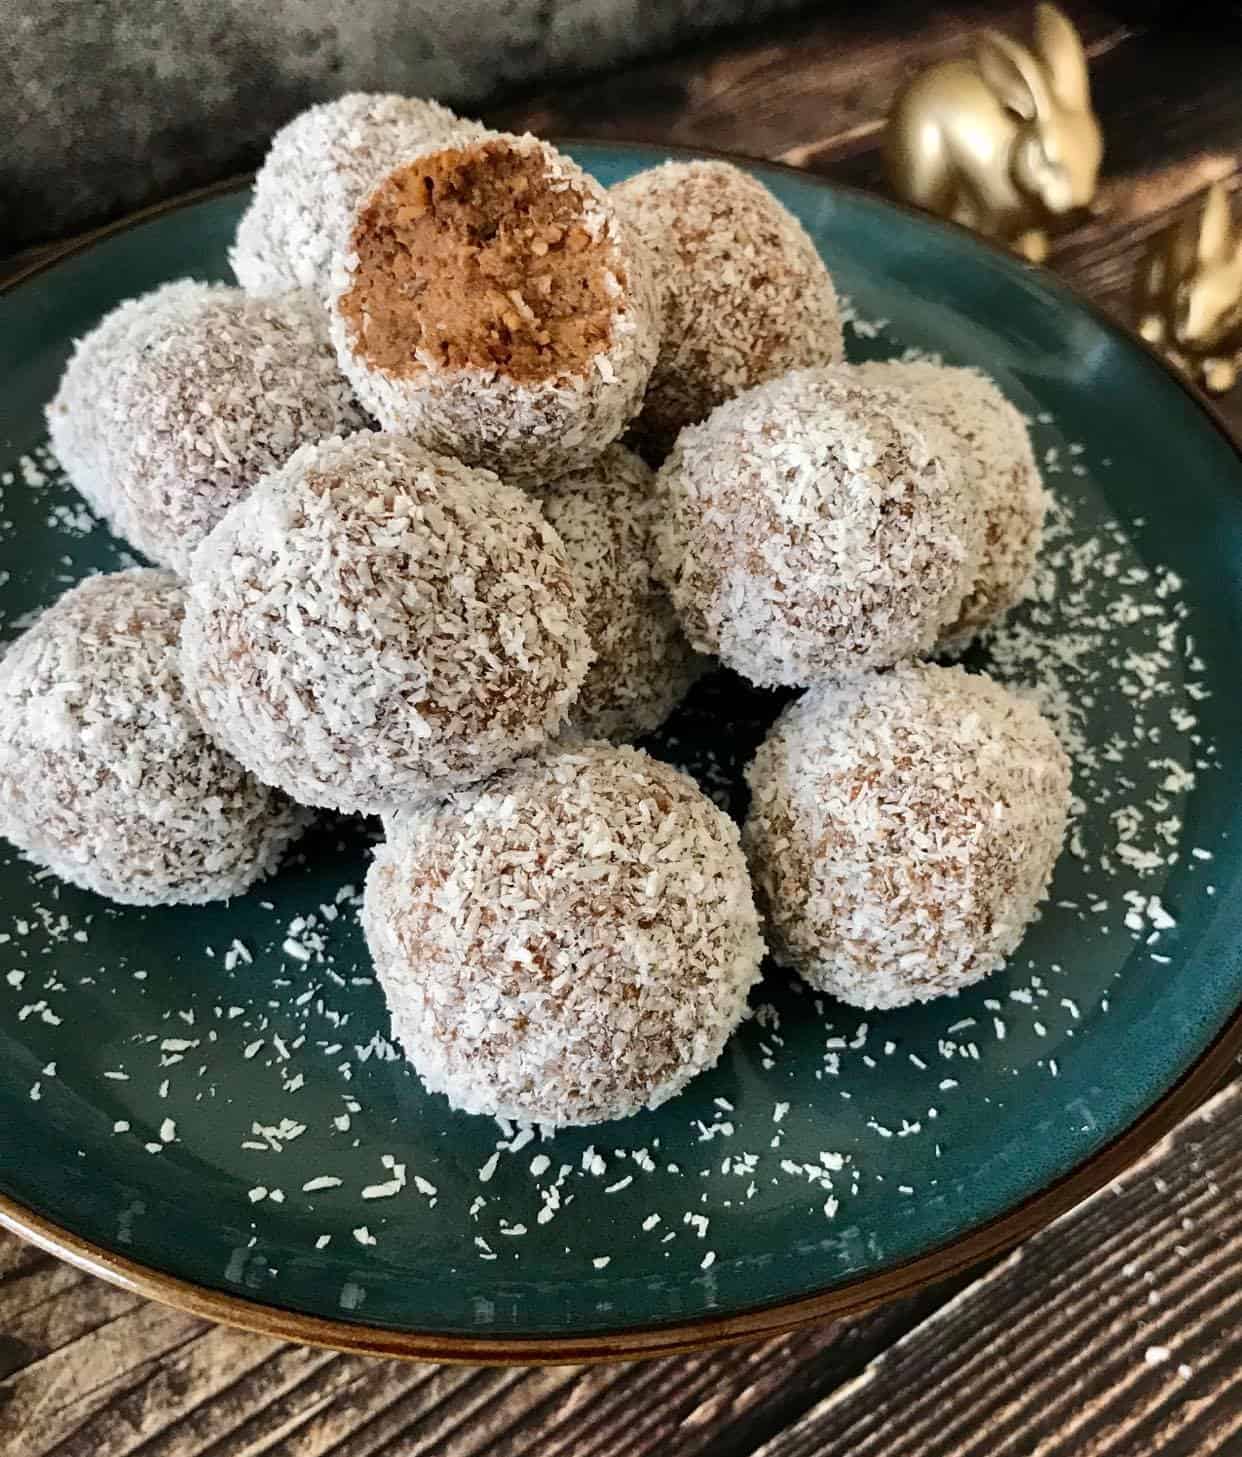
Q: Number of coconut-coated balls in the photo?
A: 11